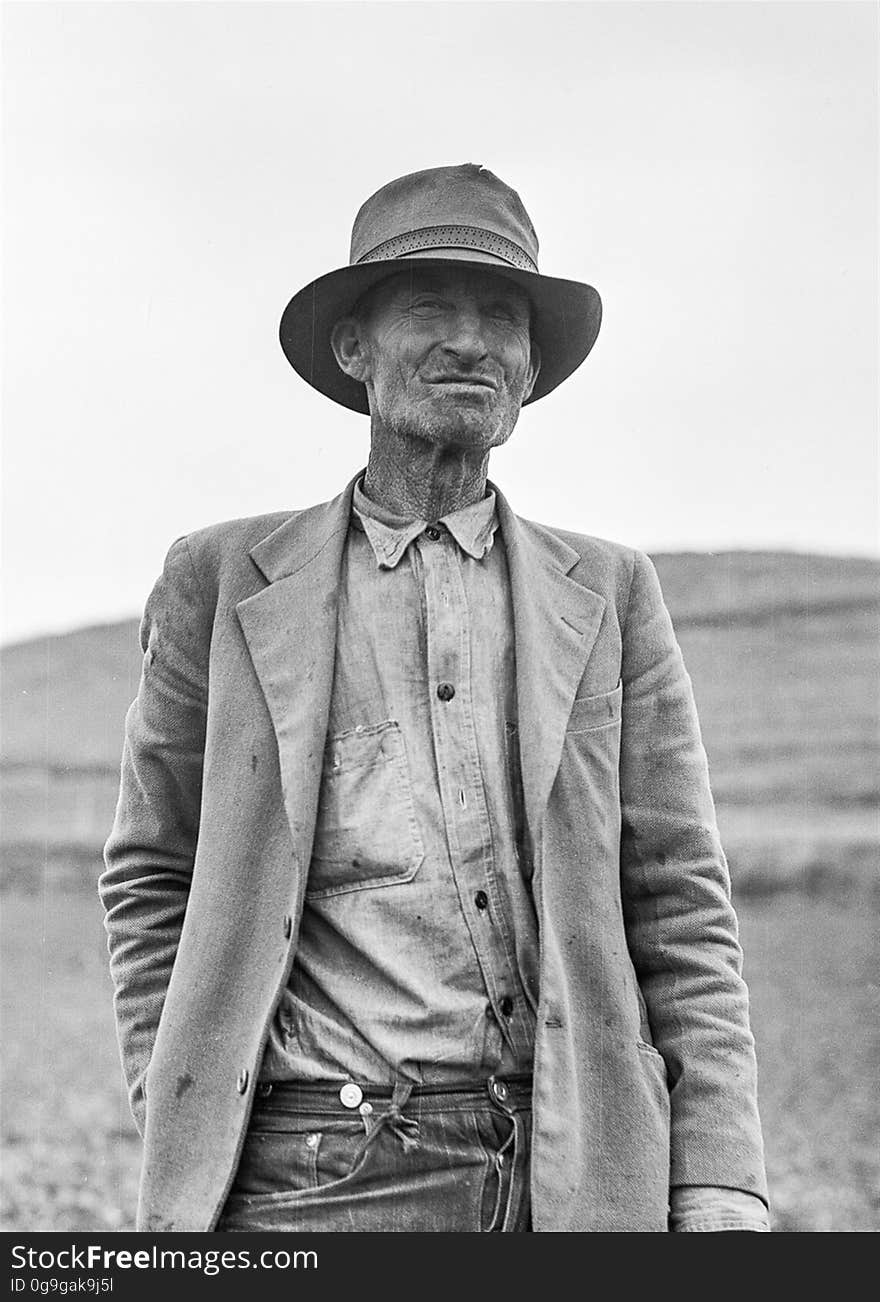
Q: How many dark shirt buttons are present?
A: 4